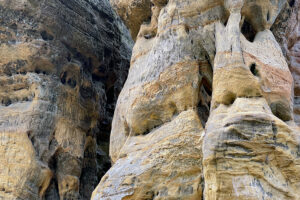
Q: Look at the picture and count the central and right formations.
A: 2